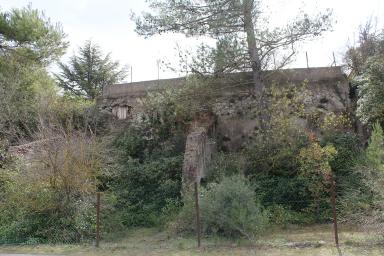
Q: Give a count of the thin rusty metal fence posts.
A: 3